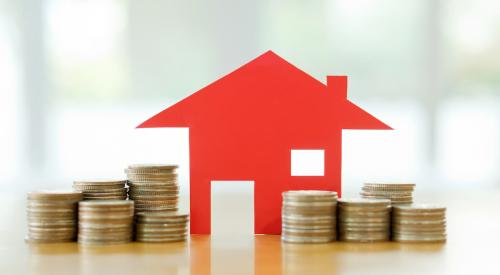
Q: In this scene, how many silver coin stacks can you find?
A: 9